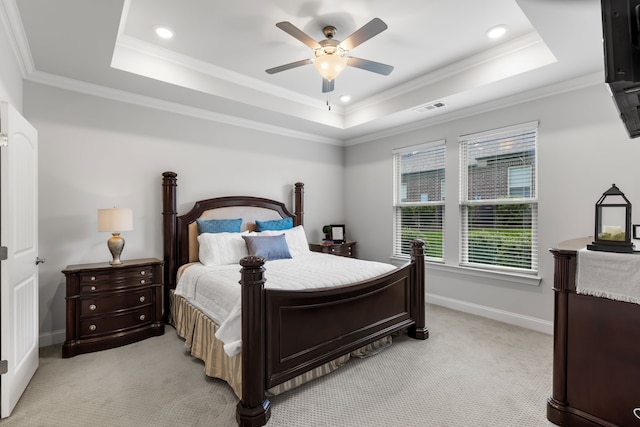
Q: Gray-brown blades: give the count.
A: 5